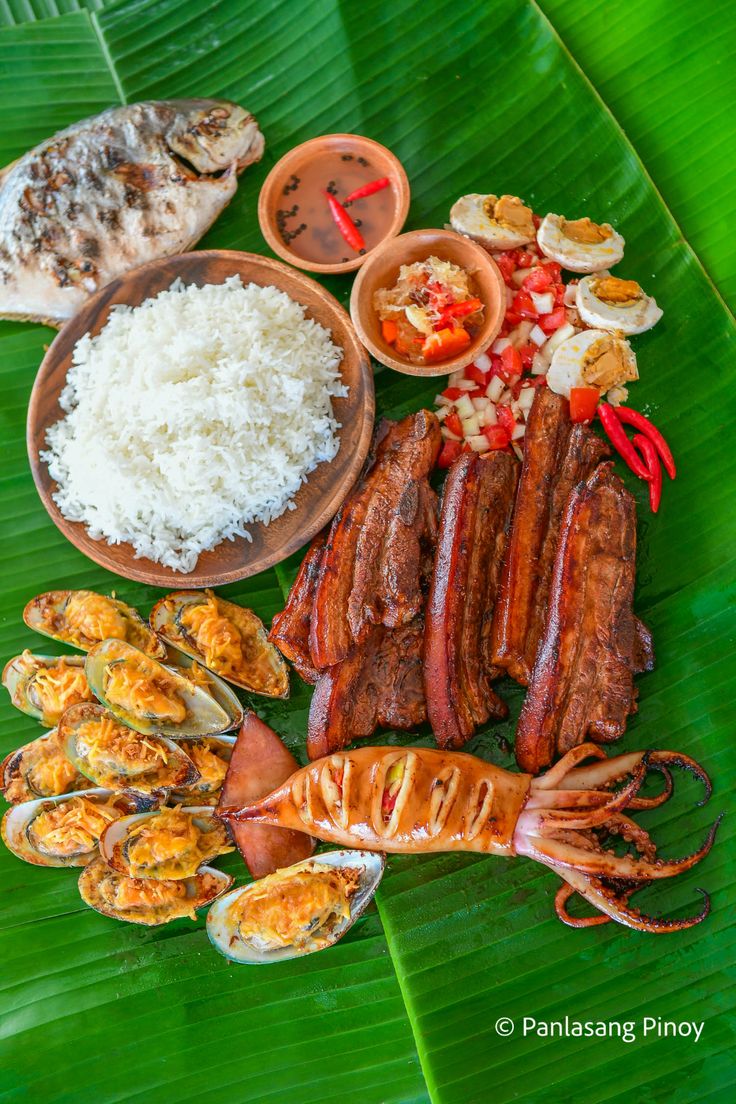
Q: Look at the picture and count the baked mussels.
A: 12